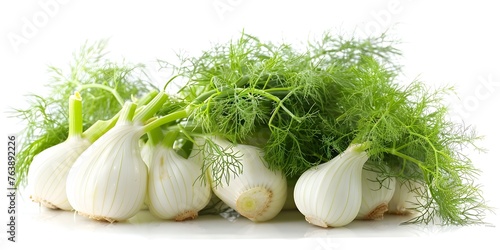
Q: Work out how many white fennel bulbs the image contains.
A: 7